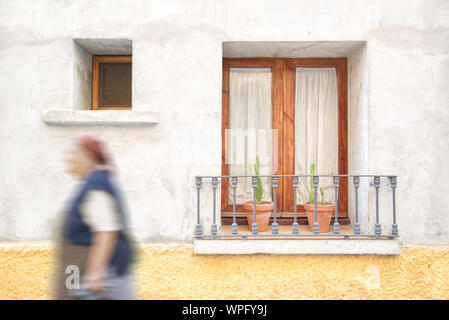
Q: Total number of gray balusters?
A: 11